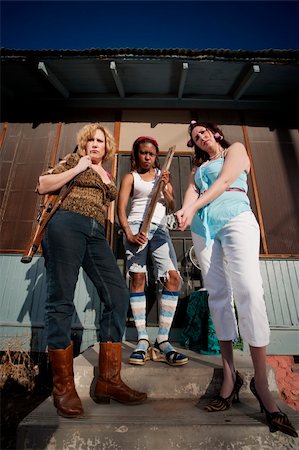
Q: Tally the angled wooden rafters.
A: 4